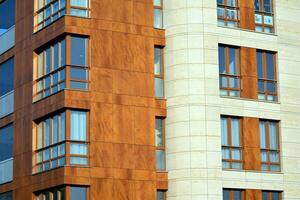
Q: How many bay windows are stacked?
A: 4